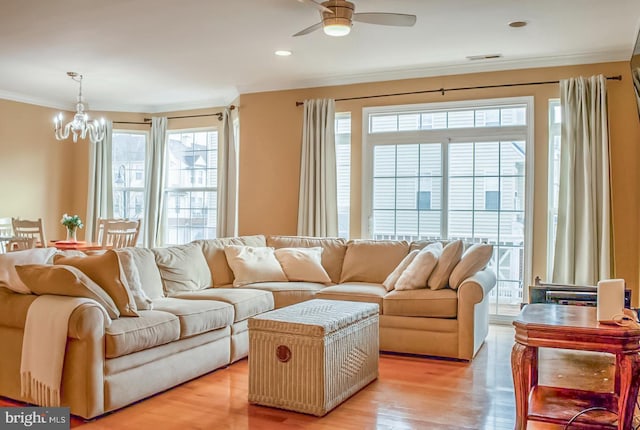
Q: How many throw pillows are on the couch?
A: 9